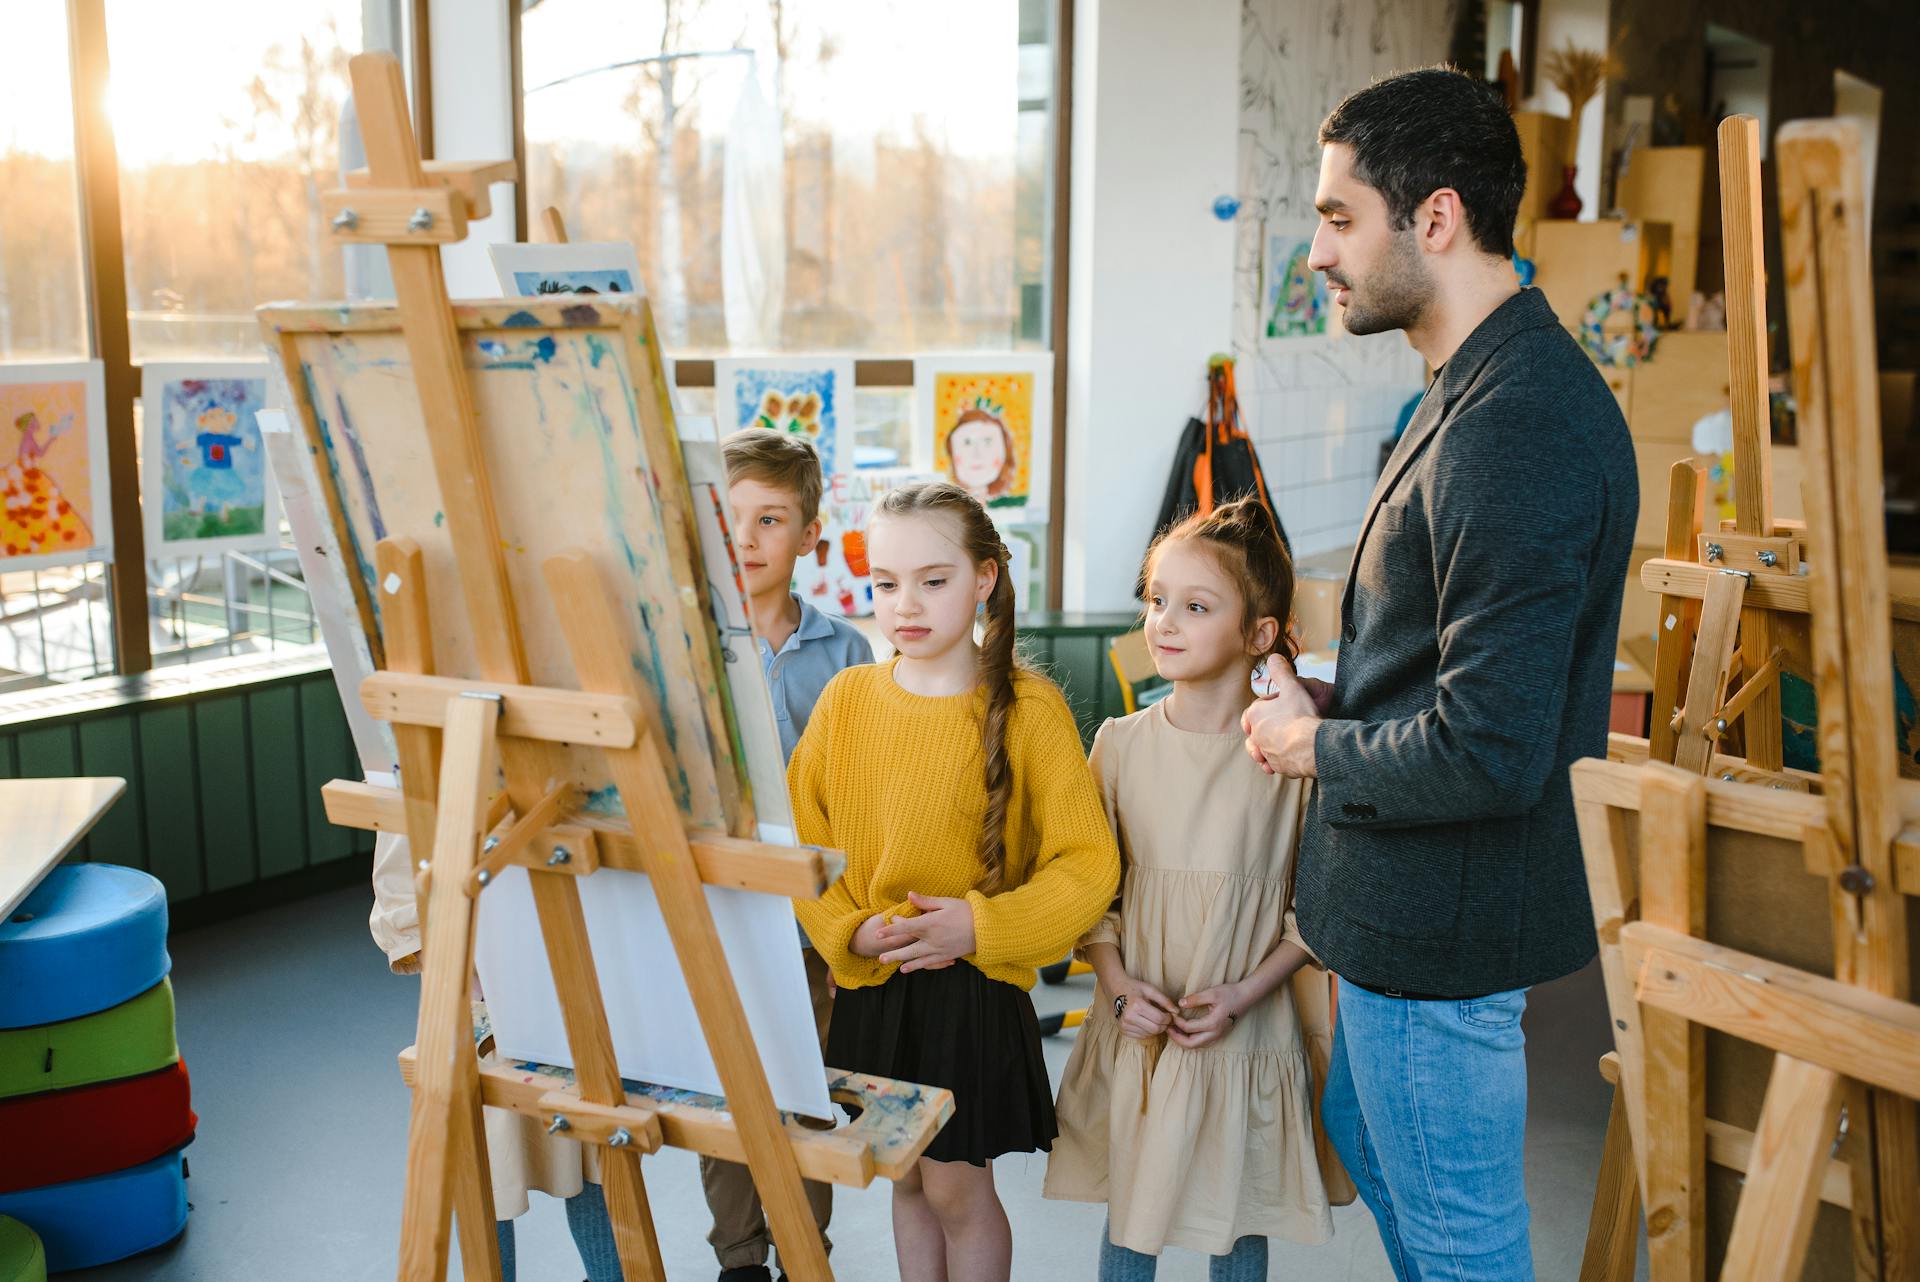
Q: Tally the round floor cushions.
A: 5